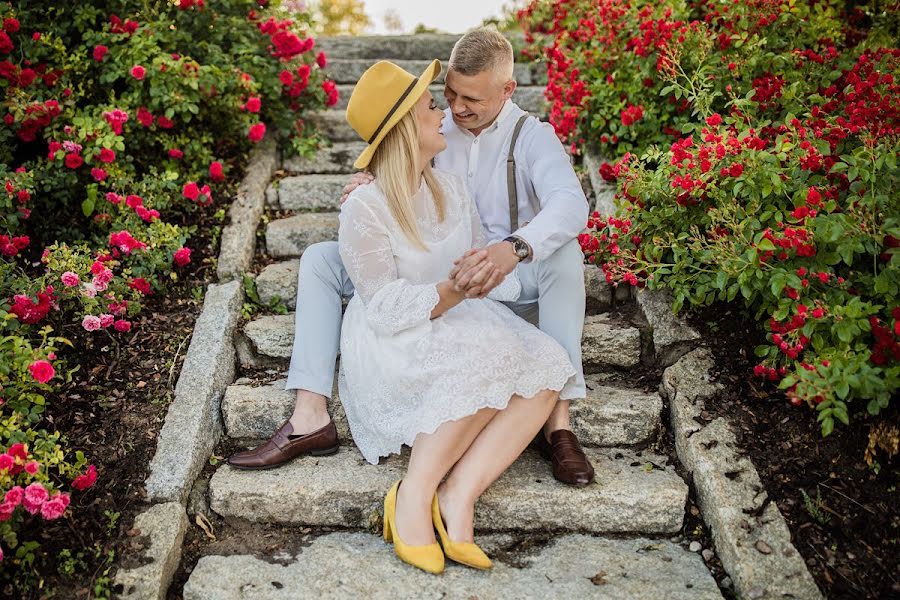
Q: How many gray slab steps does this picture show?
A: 12